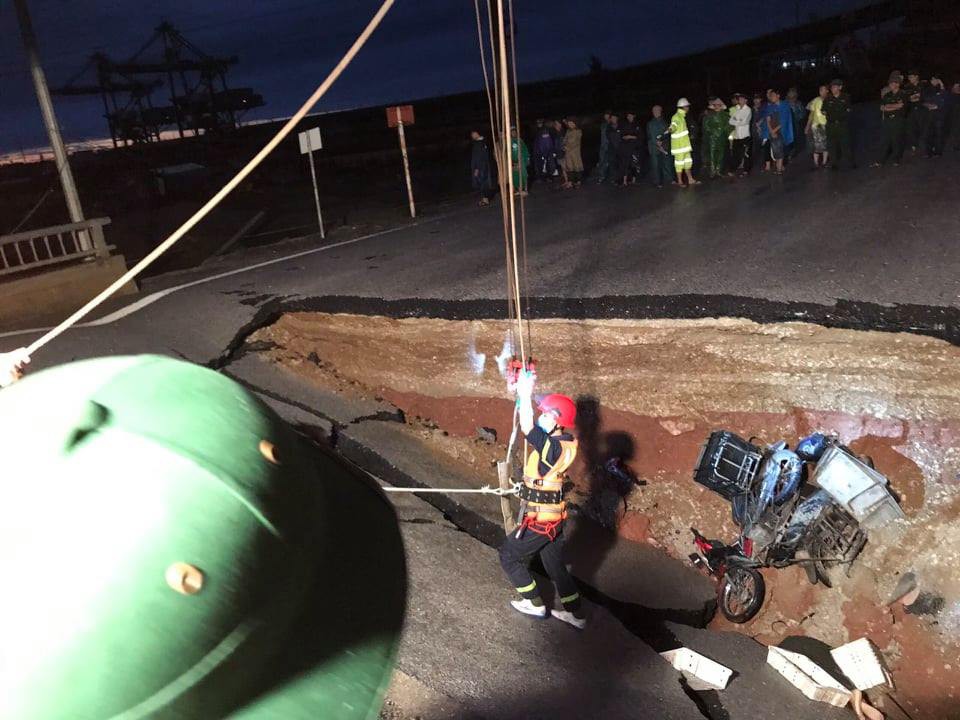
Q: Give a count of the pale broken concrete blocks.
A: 3